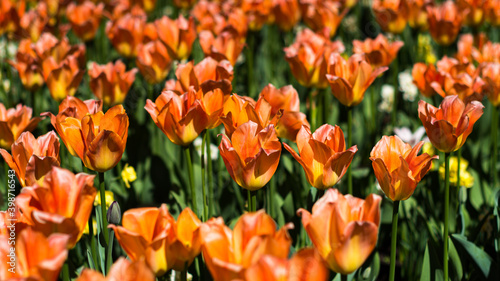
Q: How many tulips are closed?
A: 1